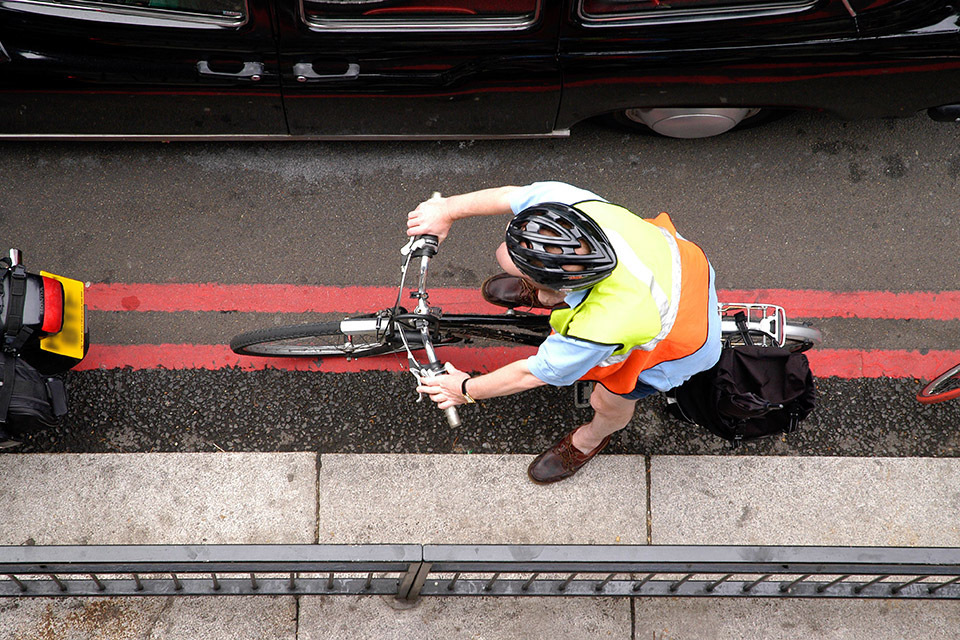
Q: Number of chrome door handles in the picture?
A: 2